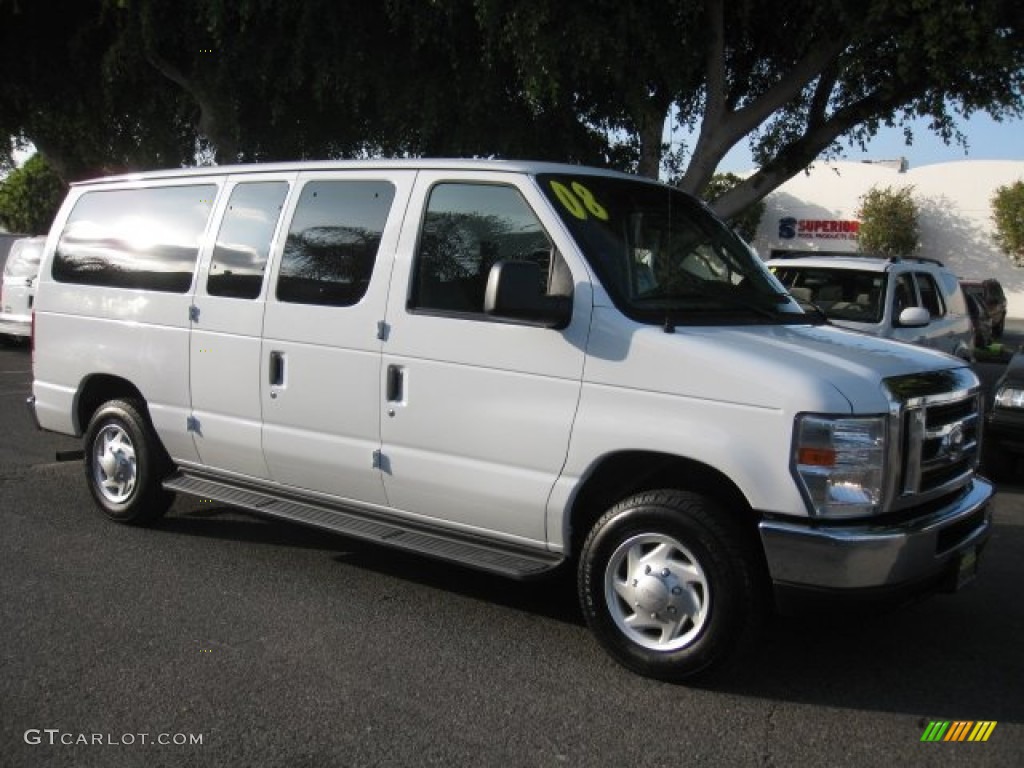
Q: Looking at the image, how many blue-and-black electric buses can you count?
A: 0